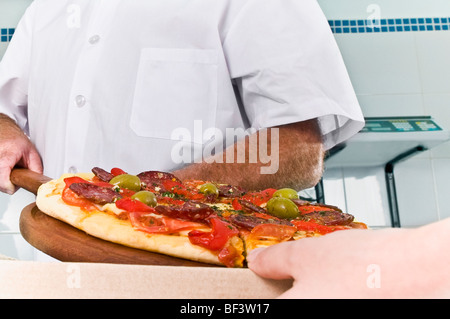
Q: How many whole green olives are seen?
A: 5